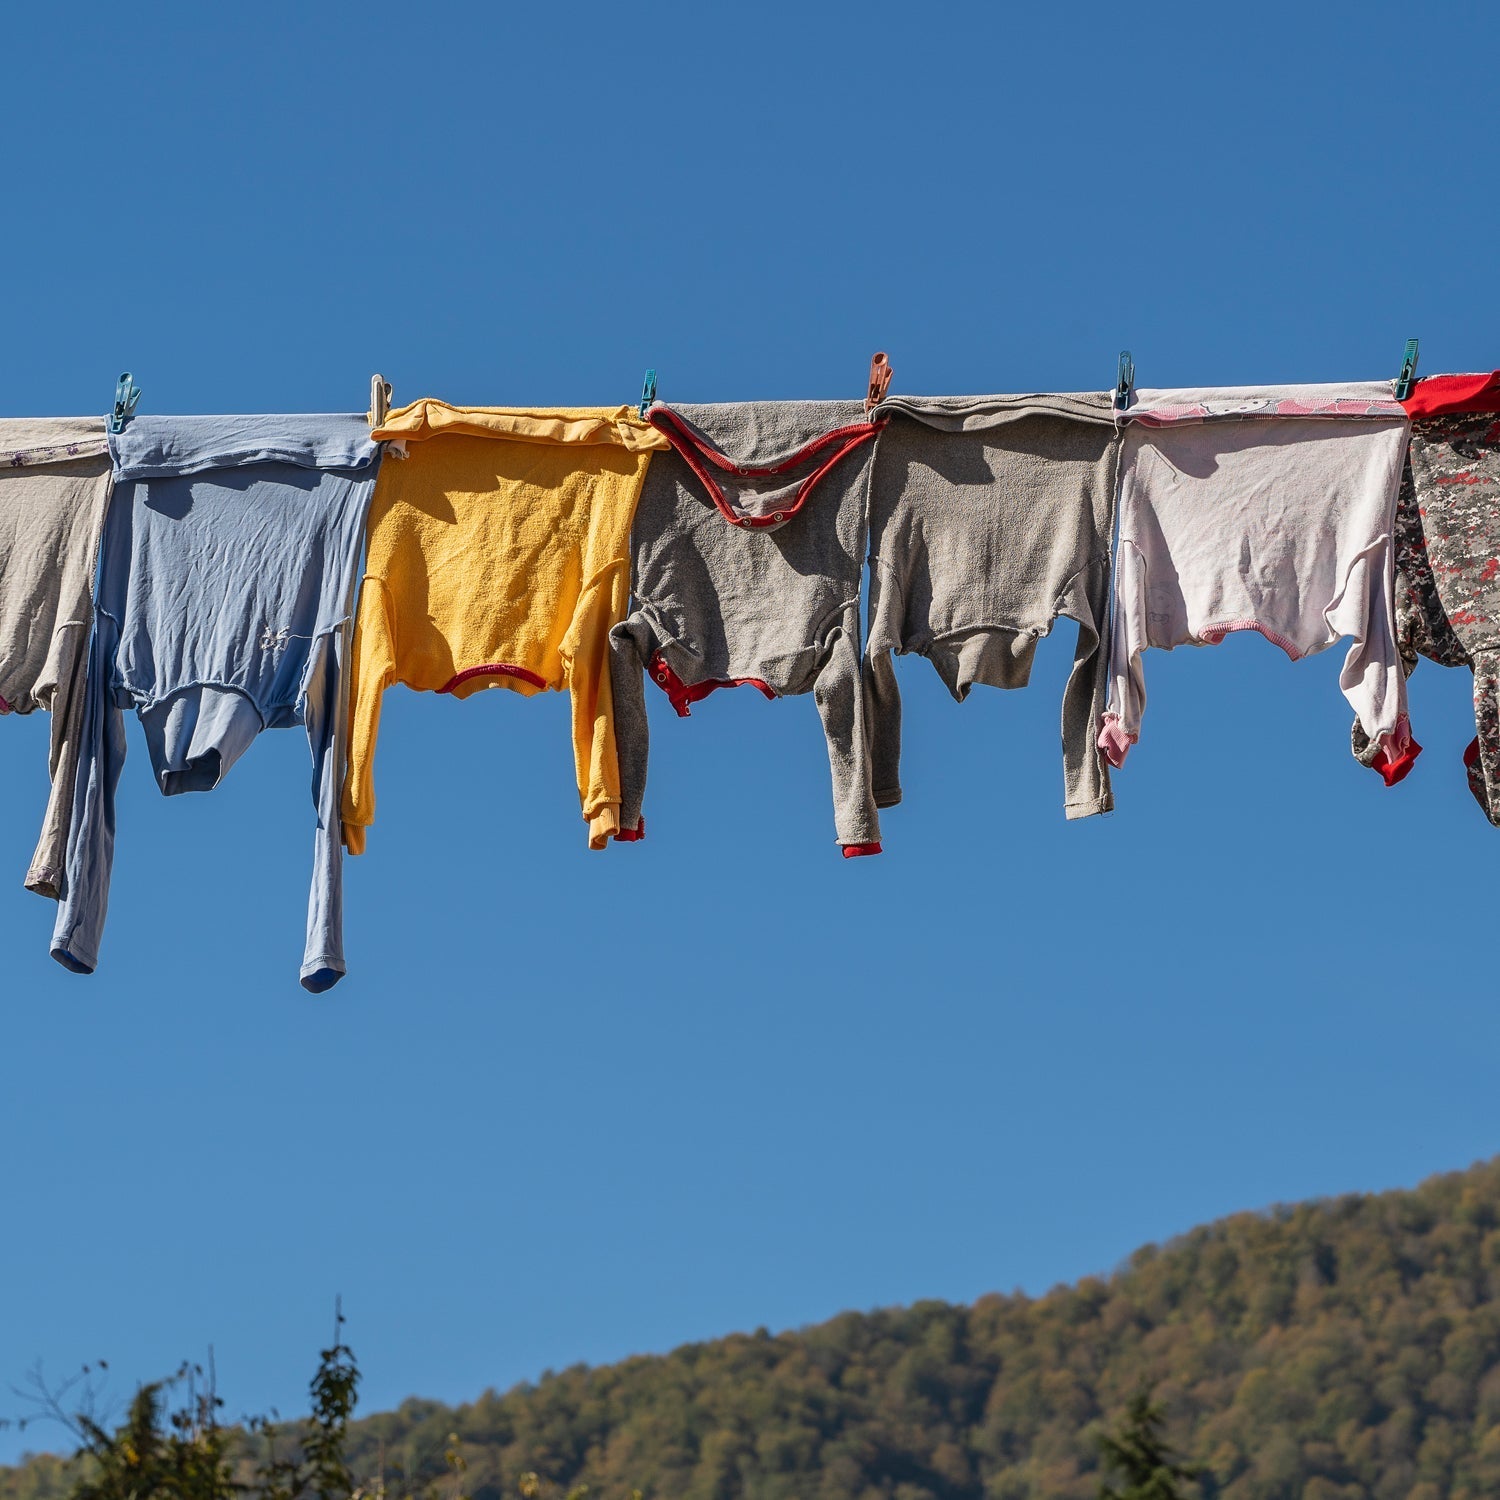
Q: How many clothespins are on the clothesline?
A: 6